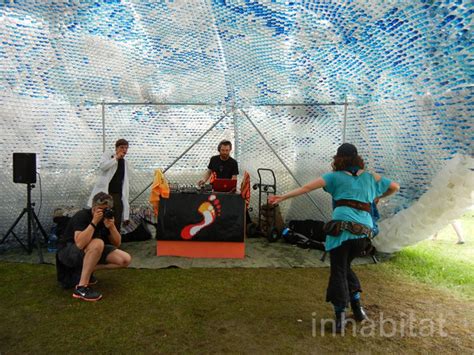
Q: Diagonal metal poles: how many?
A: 2